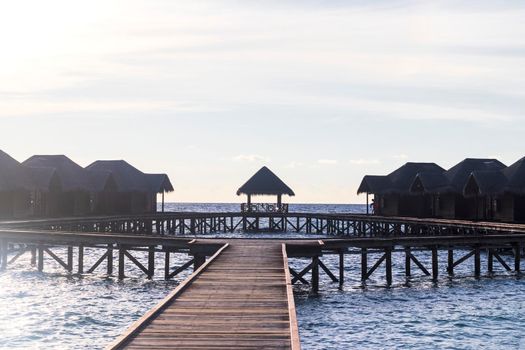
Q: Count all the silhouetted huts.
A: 7